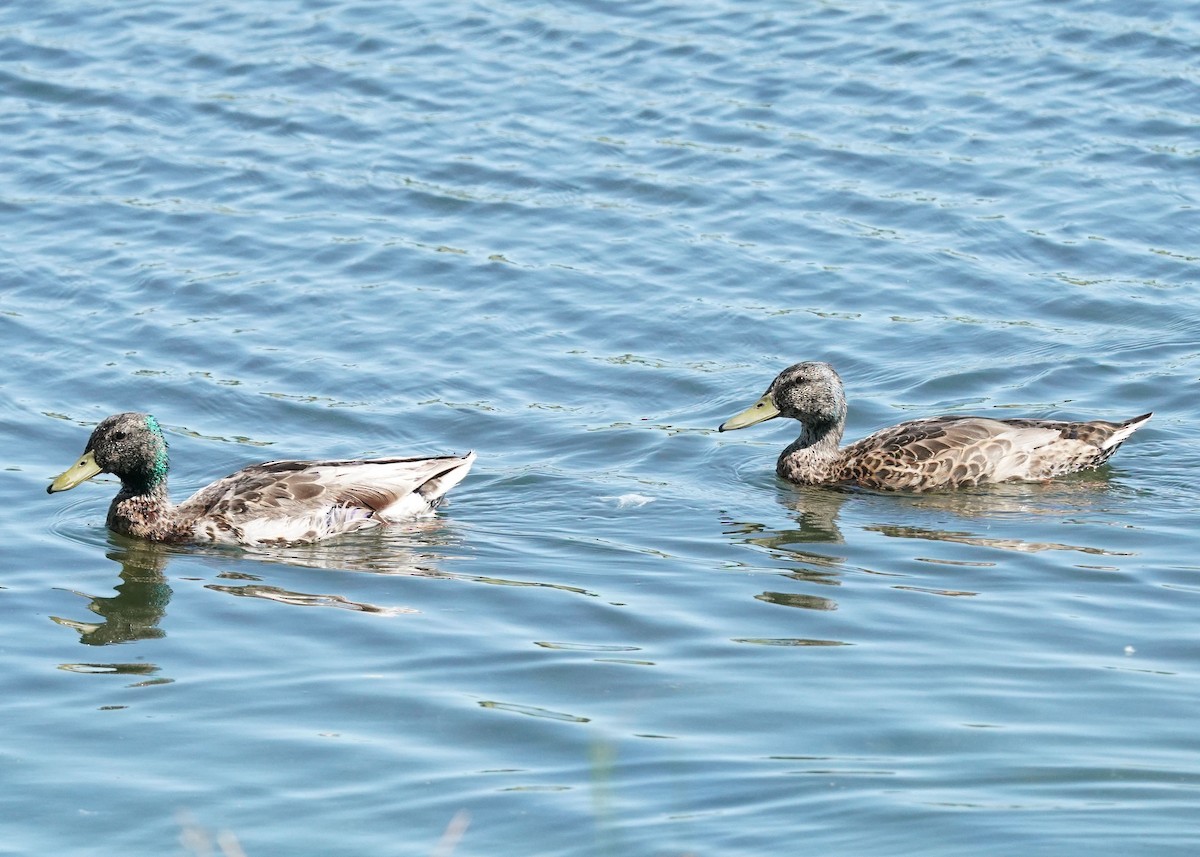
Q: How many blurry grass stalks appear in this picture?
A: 4